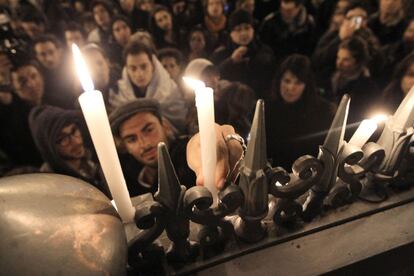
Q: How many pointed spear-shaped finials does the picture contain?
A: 4